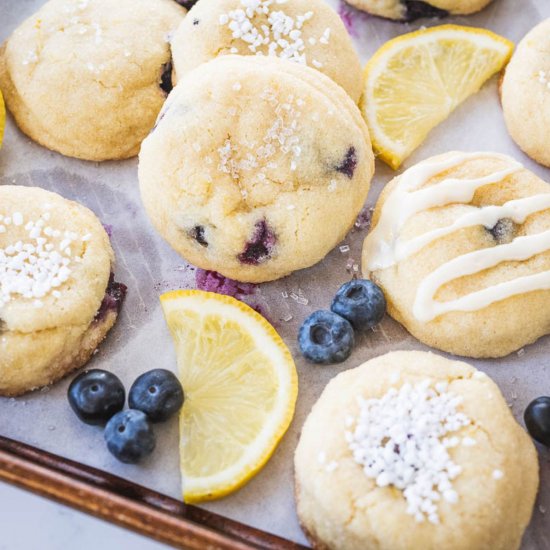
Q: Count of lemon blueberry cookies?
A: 8